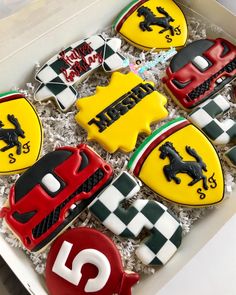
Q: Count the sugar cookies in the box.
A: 10